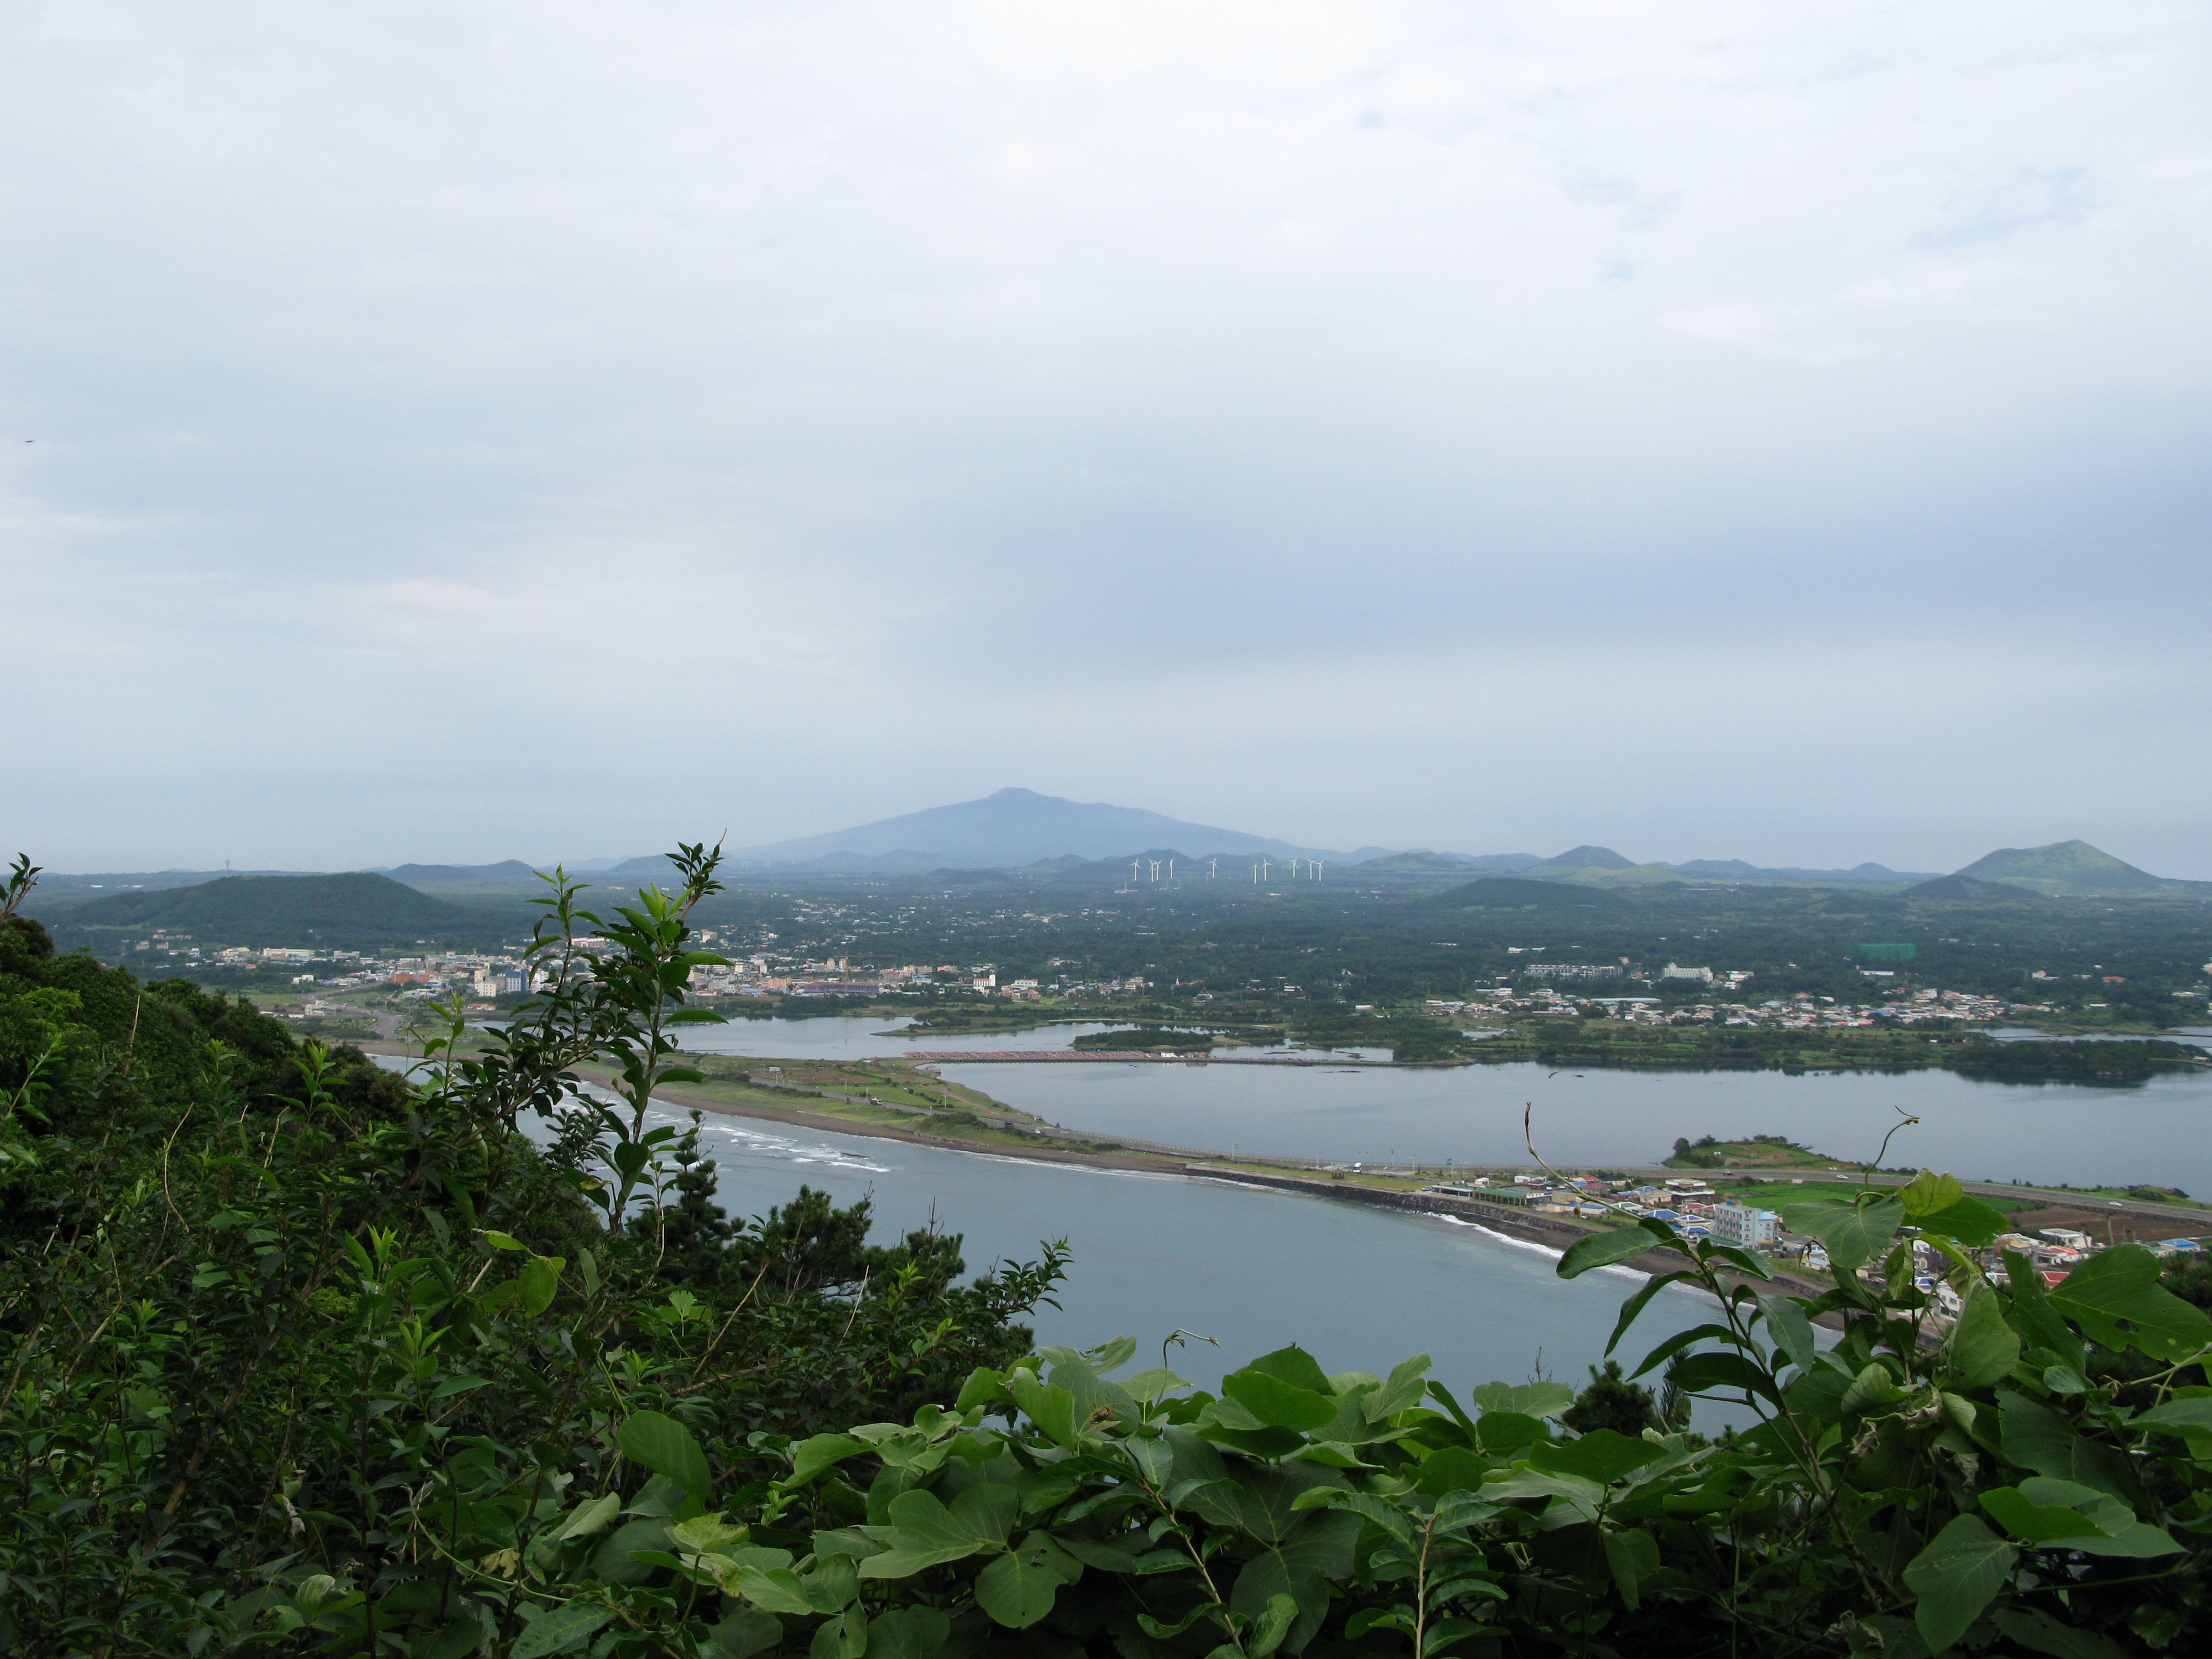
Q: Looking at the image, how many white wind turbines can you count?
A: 10